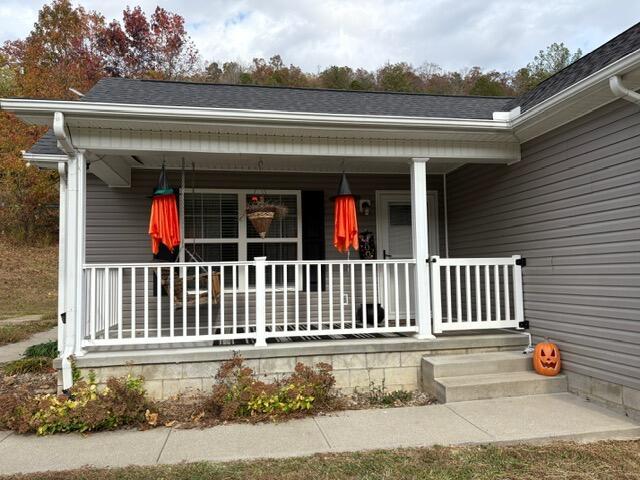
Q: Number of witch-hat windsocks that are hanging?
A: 2